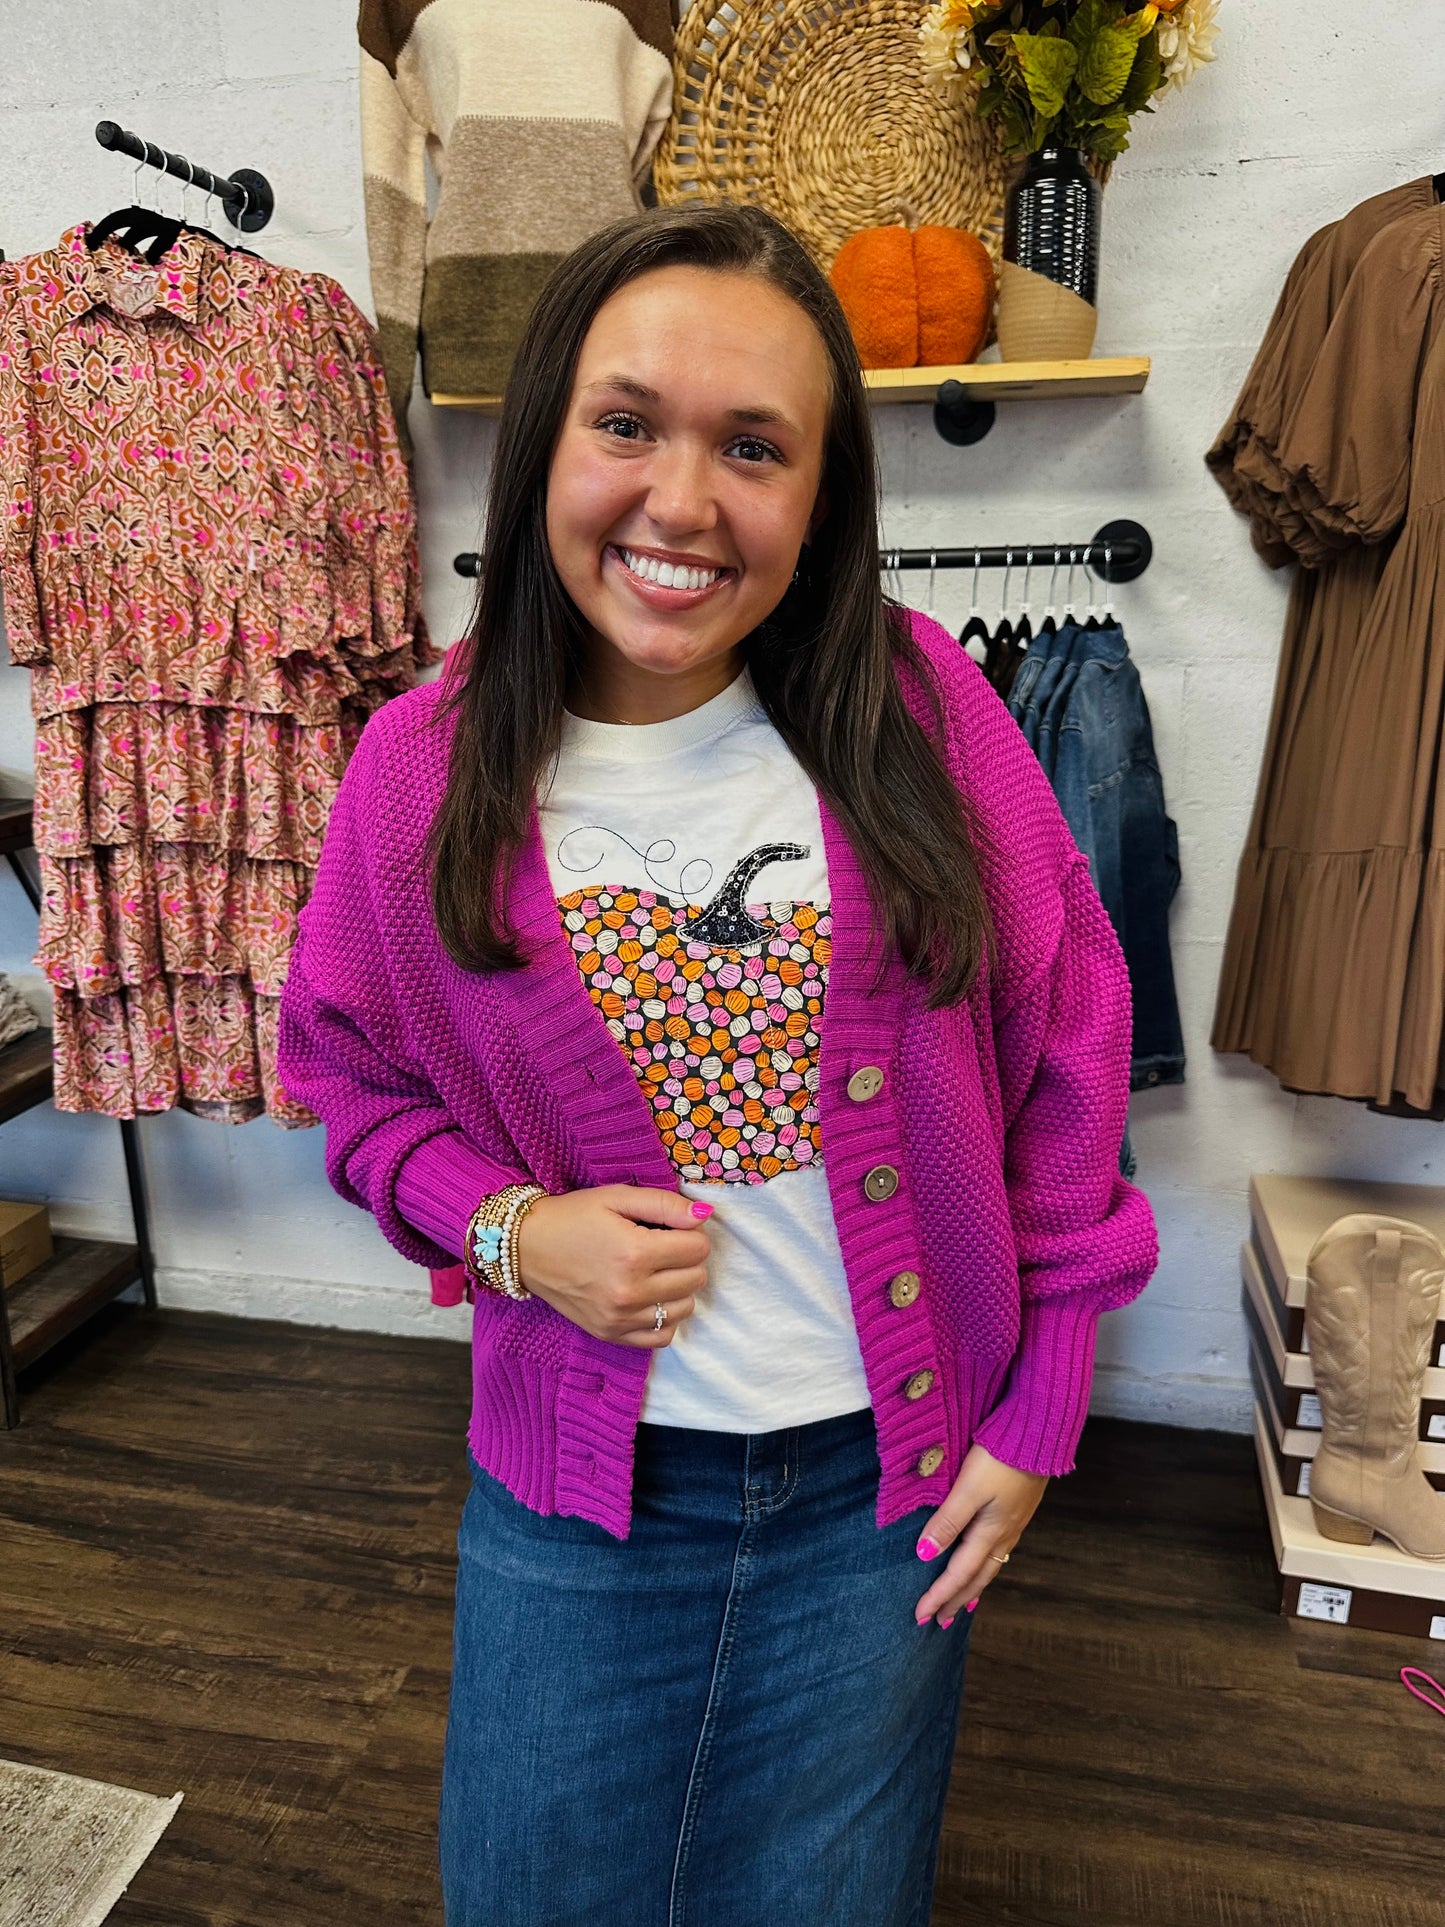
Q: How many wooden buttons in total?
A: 5